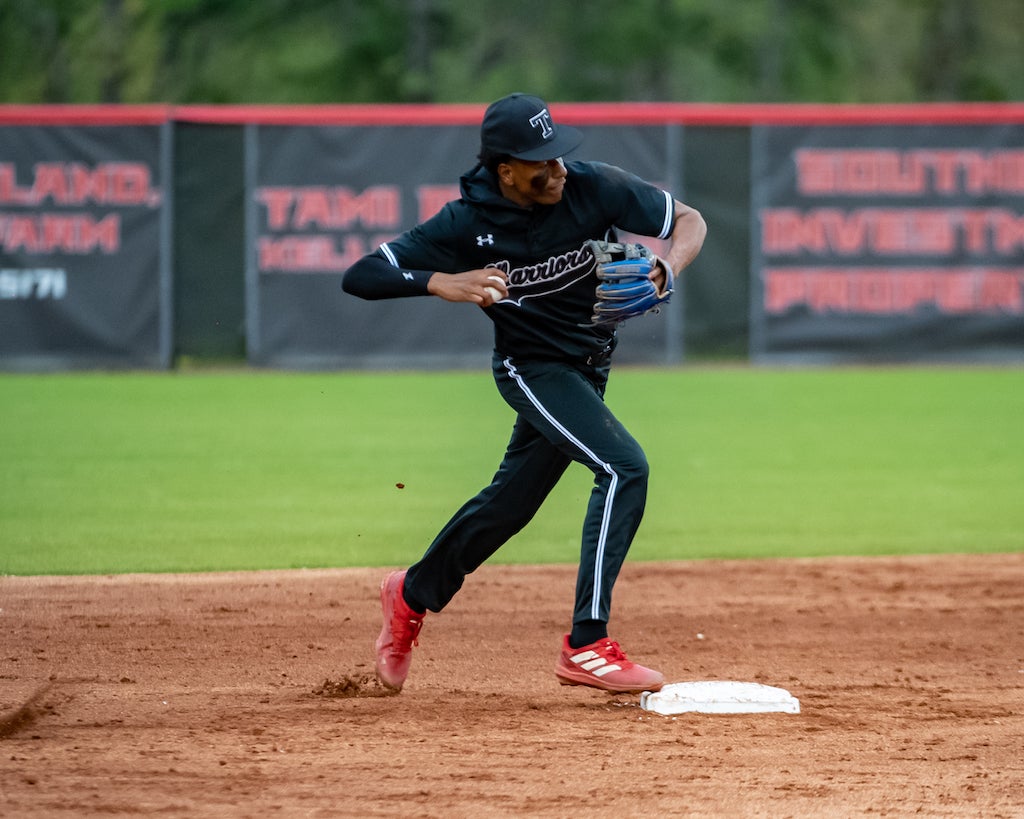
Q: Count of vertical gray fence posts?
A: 4